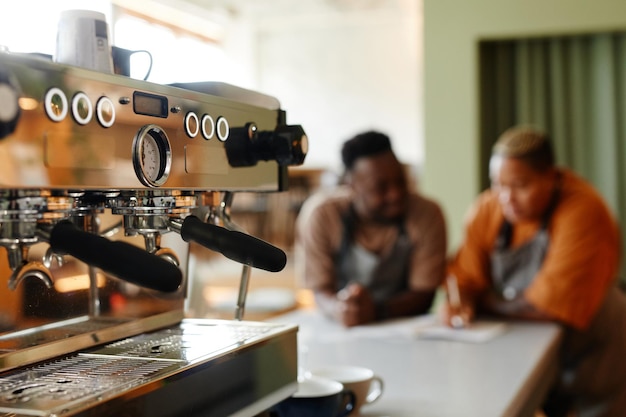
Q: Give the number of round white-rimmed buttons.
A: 6